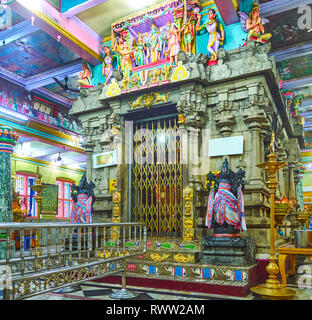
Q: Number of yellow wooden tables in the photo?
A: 1